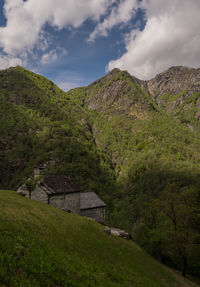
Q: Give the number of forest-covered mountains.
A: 3